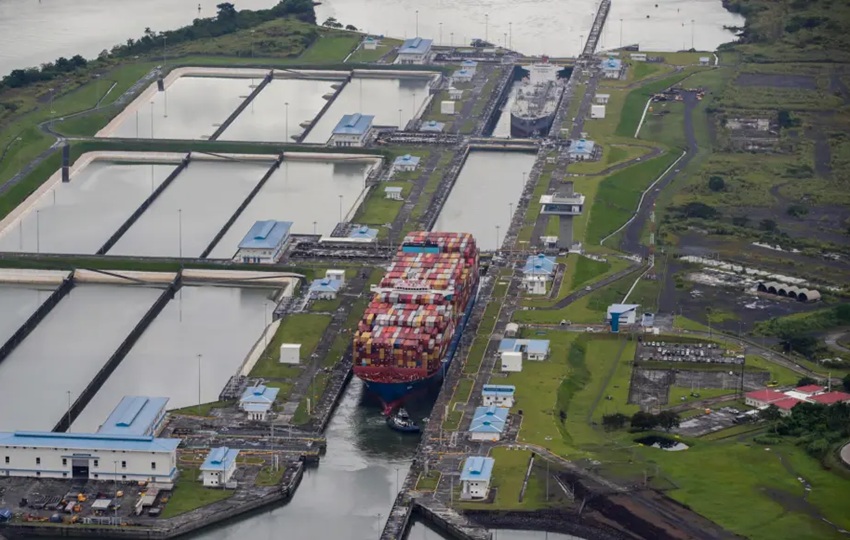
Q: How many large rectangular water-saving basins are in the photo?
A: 9